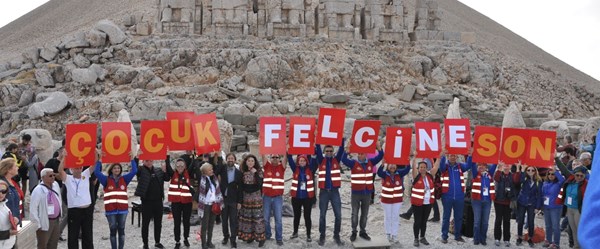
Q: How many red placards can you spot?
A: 15